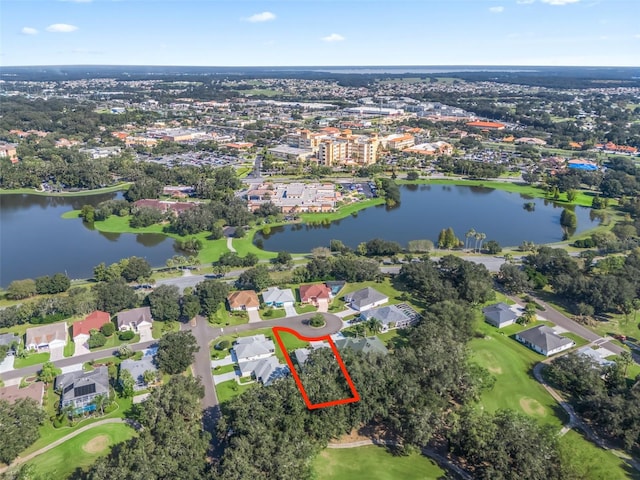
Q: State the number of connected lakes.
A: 2